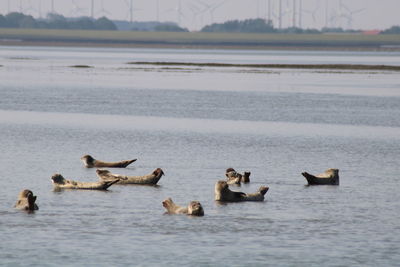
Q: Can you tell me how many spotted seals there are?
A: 8